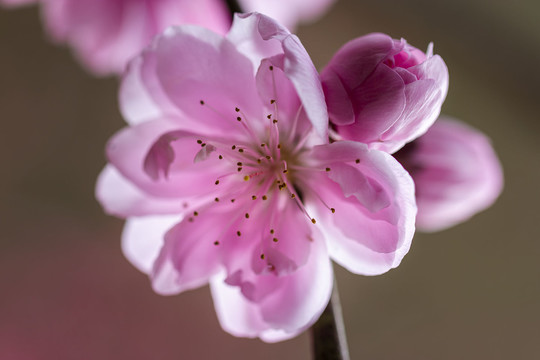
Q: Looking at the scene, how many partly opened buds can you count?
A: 2